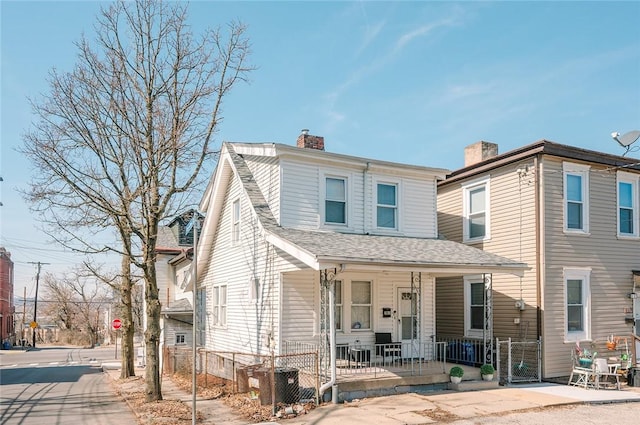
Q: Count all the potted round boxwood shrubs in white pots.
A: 2